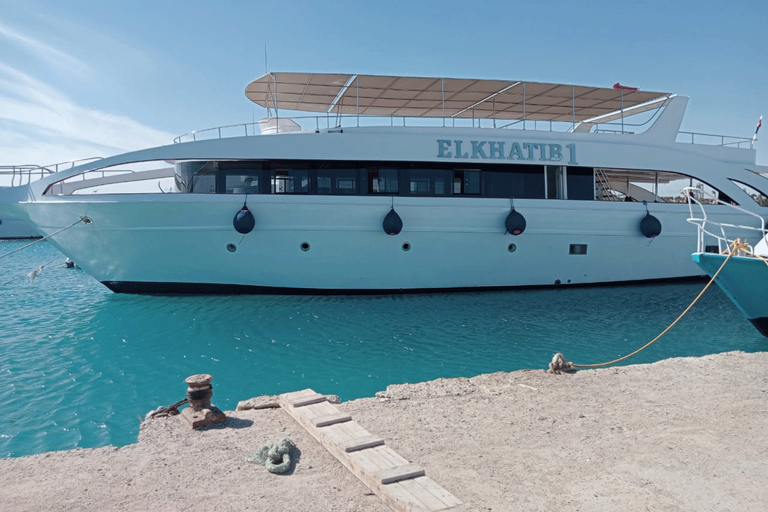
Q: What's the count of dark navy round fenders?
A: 4